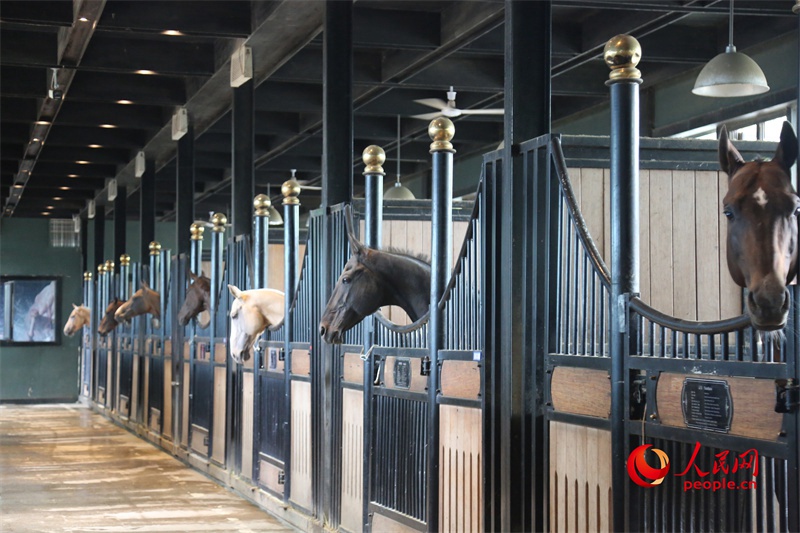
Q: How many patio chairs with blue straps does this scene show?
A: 0